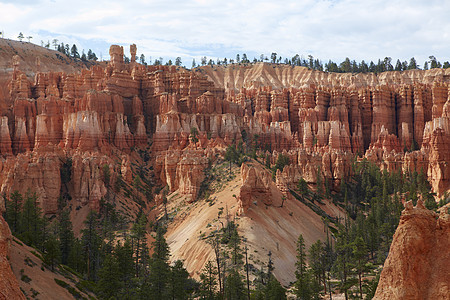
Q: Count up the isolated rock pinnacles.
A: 2